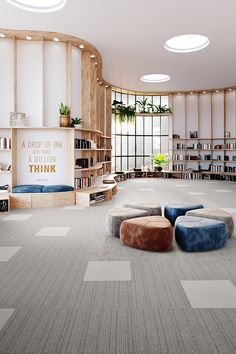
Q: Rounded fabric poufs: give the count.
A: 6